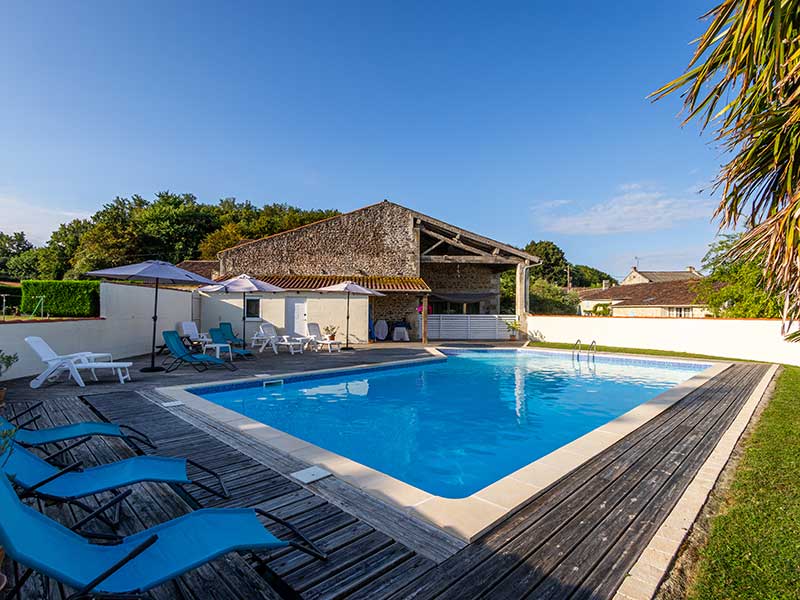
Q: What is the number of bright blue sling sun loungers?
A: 6